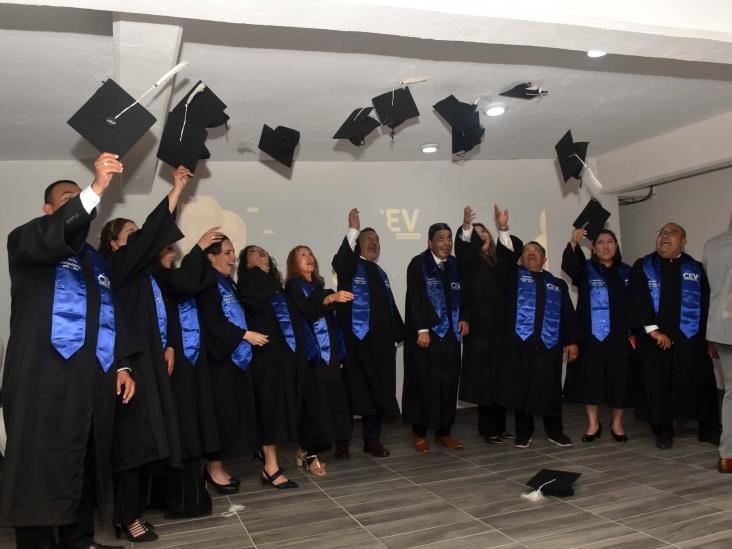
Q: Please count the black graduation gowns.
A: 12